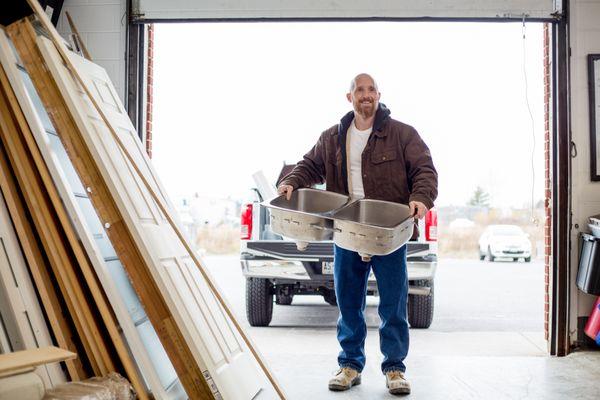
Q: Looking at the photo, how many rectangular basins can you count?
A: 2